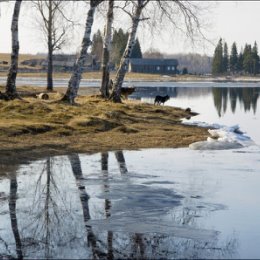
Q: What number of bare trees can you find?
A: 5